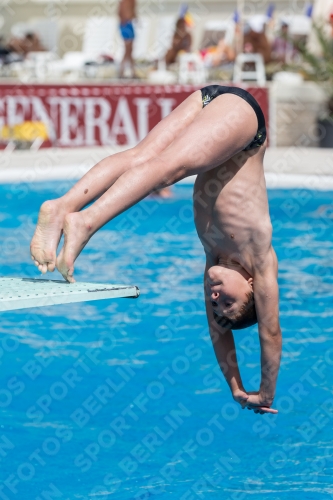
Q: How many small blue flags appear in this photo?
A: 4